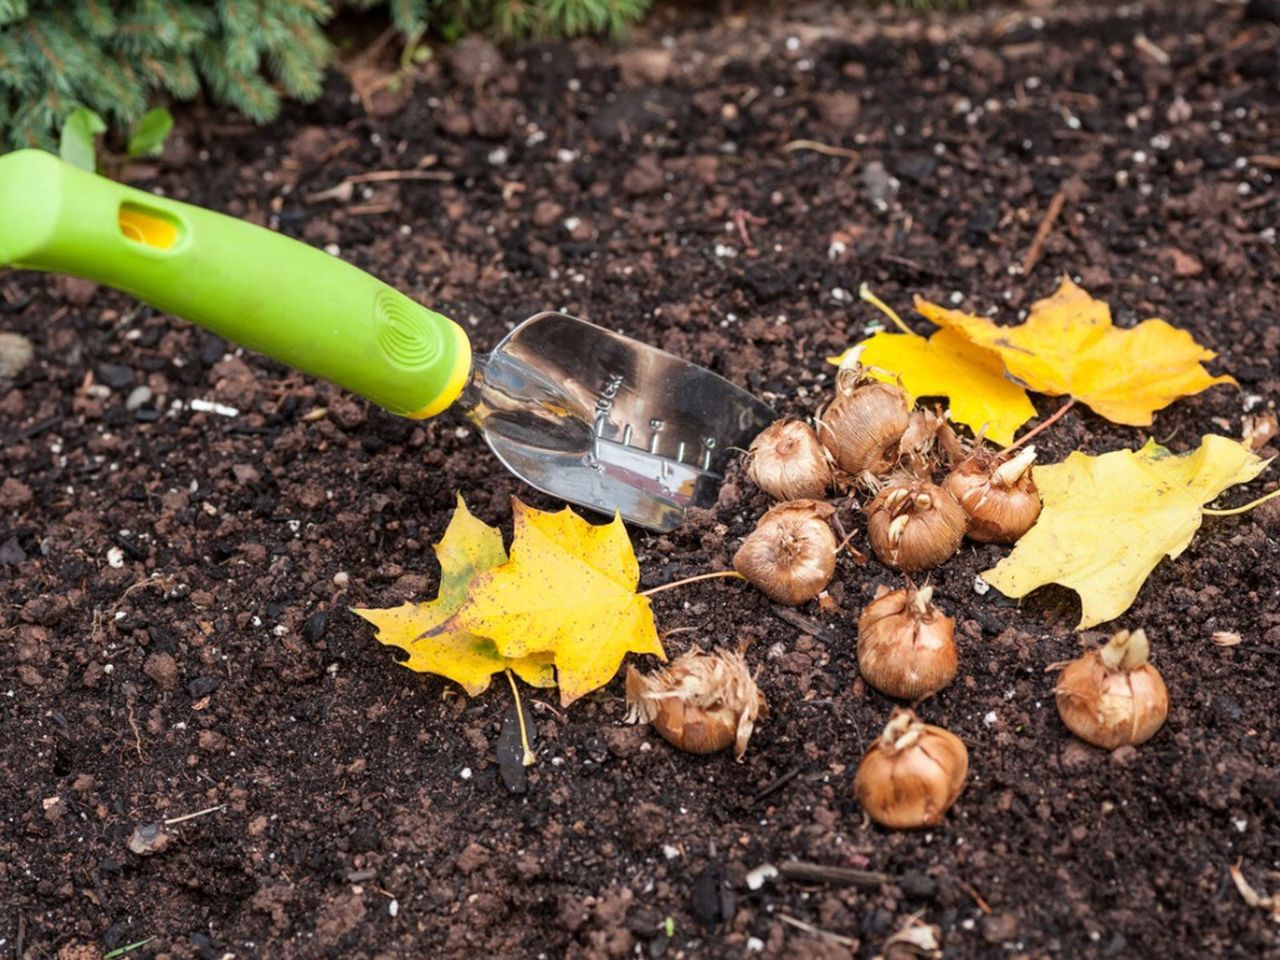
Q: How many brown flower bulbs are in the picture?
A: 9